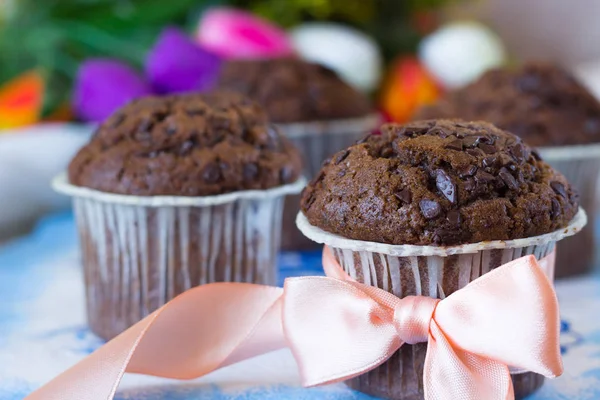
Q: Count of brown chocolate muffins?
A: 4